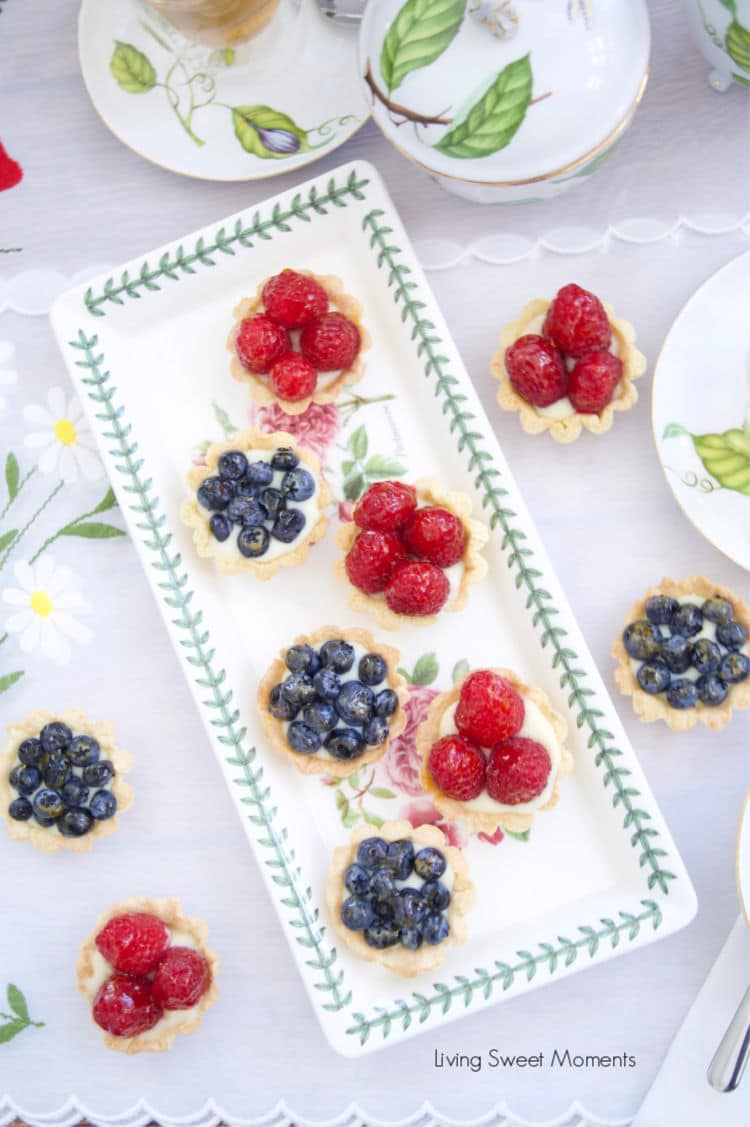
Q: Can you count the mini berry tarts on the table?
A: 10